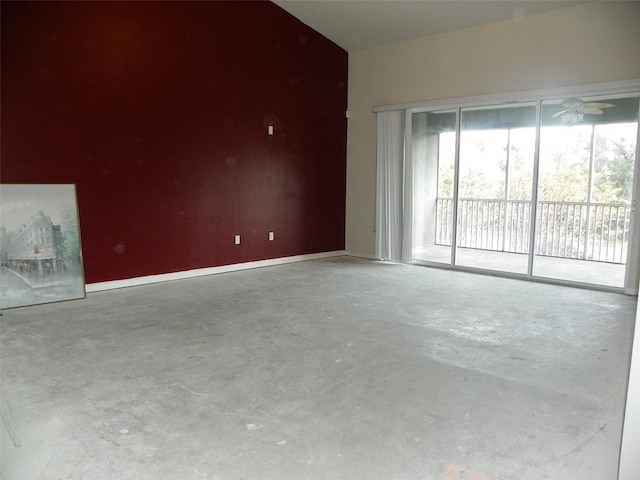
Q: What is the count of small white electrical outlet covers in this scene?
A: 3